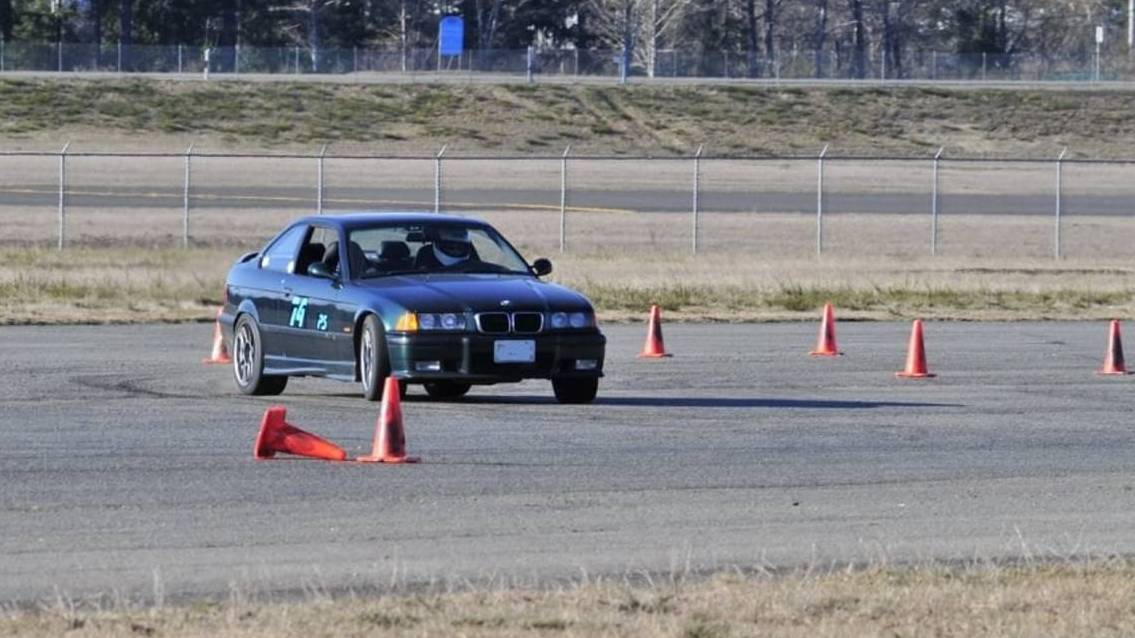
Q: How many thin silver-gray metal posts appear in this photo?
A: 9